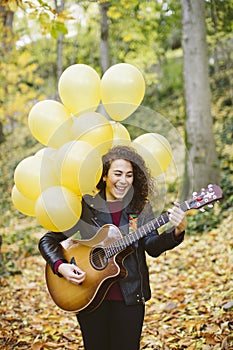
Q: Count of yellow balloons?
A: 11